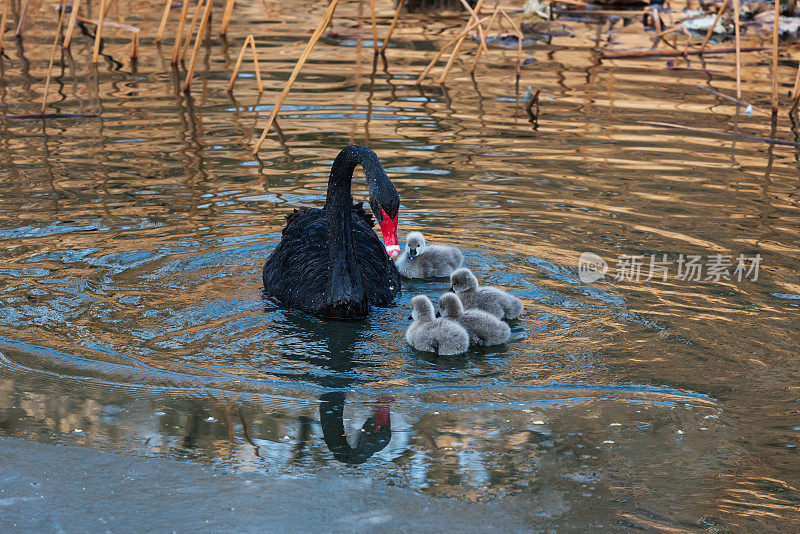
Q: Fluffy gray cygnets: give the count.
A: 4